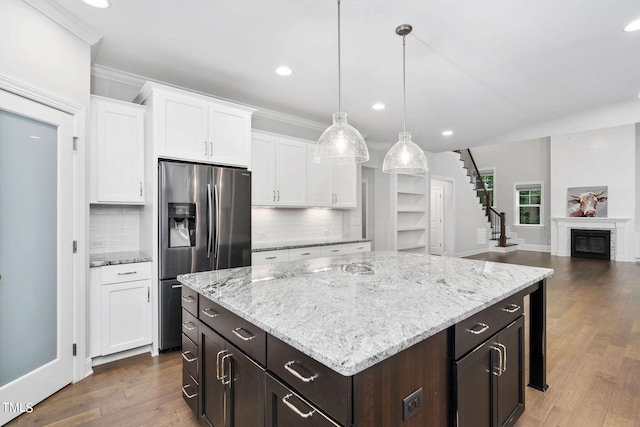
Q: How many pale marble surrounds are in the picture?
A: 1